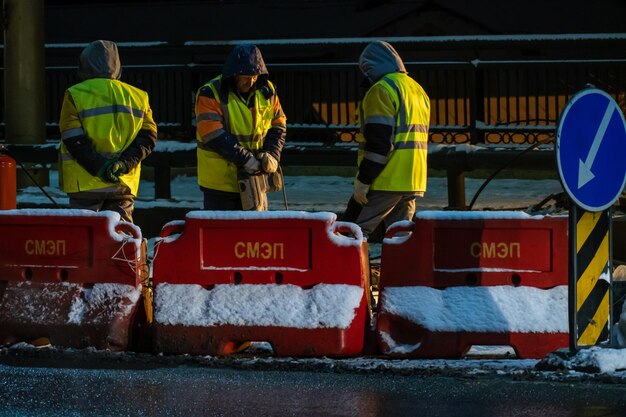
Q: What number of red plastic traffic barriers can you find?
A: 3